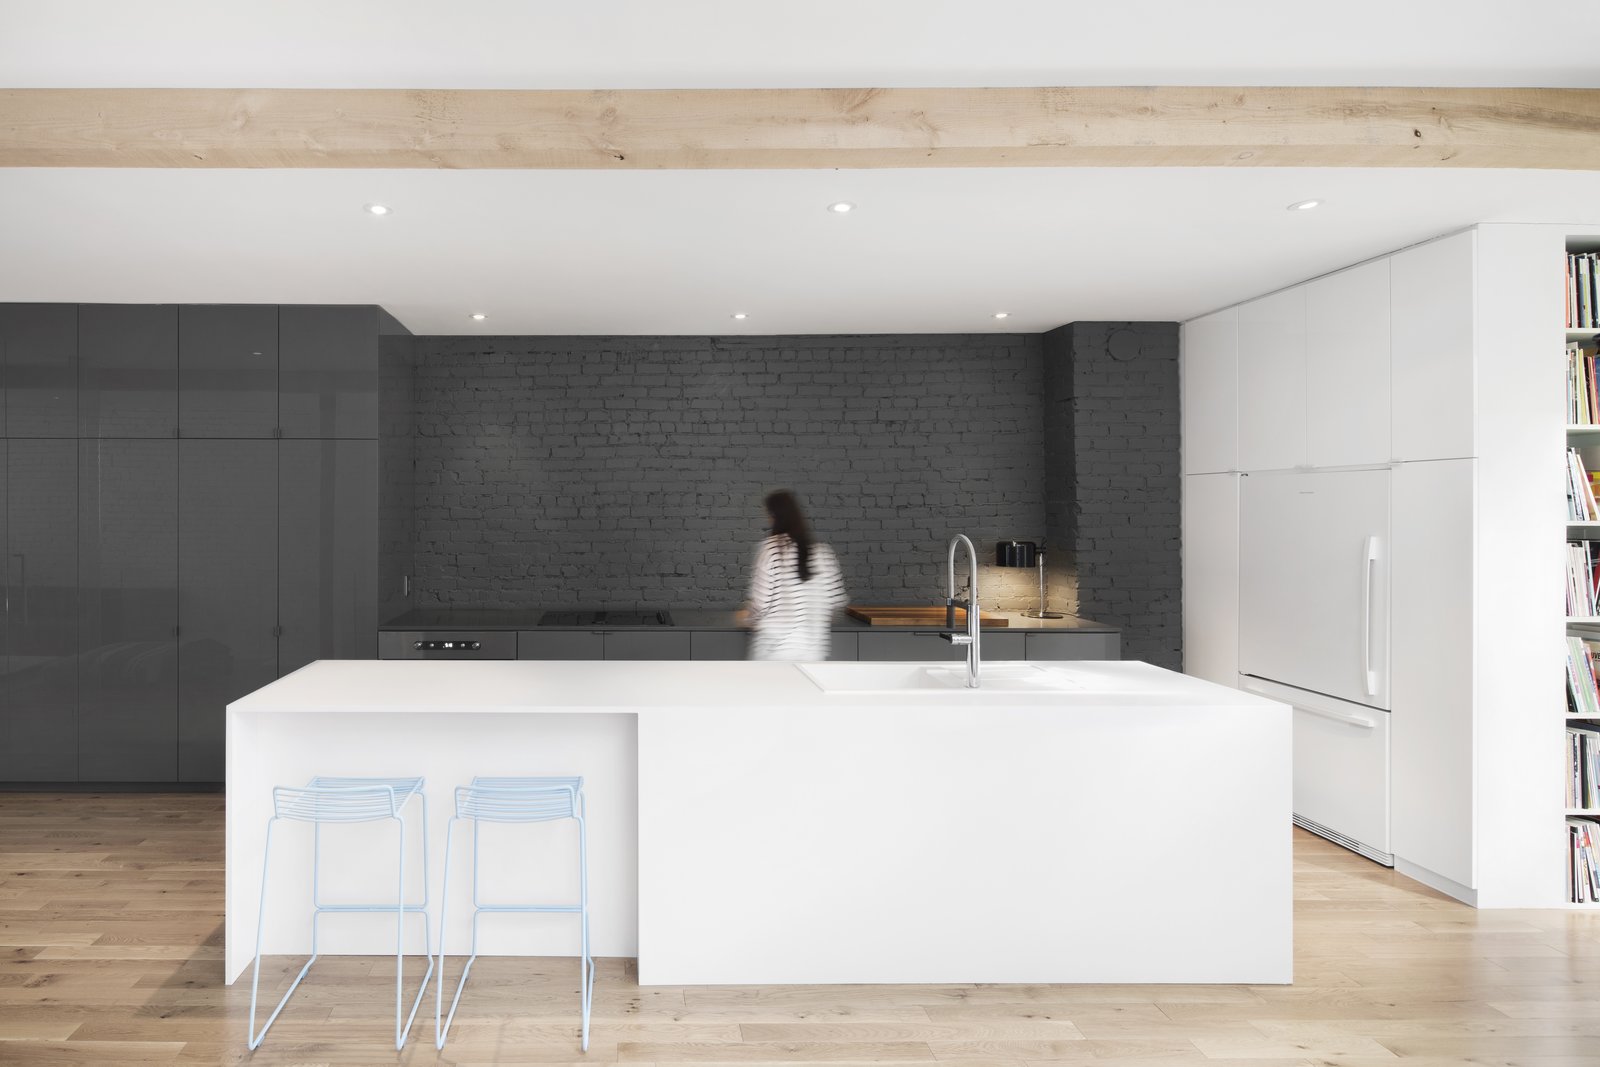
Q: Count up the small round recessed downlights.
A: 6